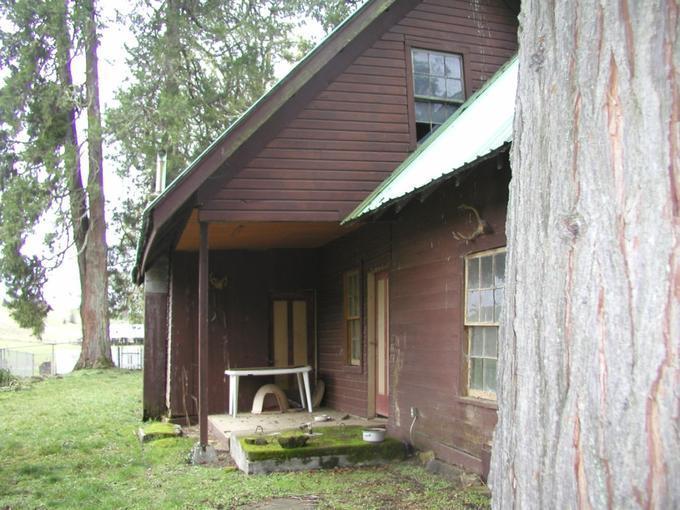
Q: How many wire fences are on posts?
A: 1